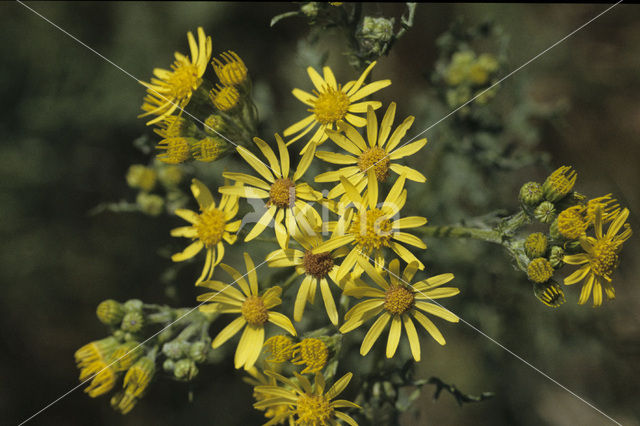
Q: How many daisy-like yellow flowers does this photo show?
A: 11